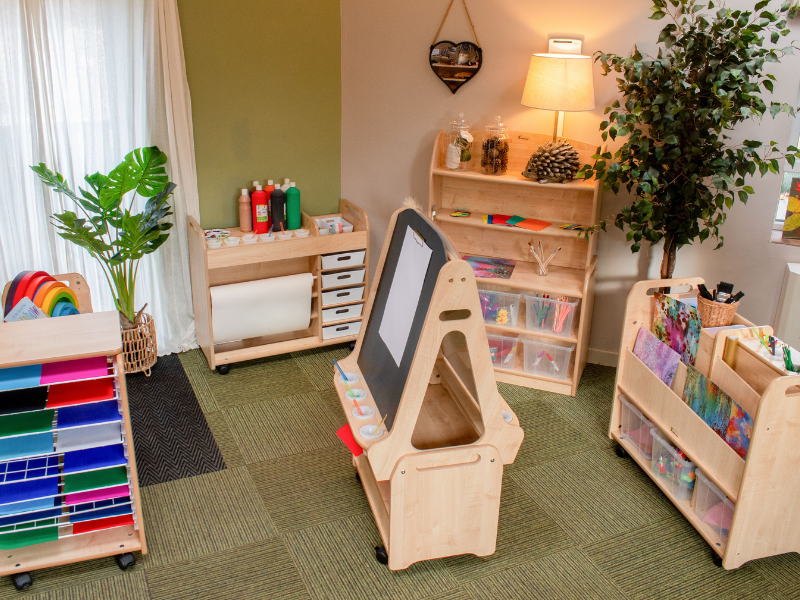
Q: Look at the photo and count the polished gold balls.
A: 0